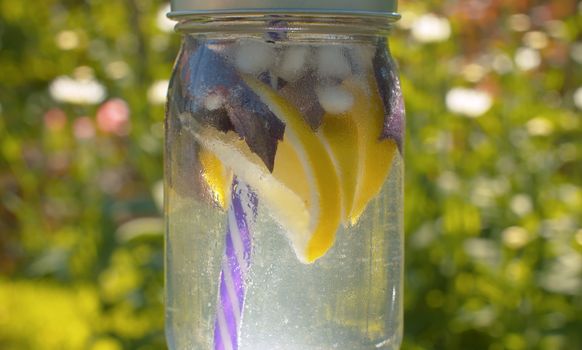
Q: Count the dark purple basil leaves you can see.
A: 3